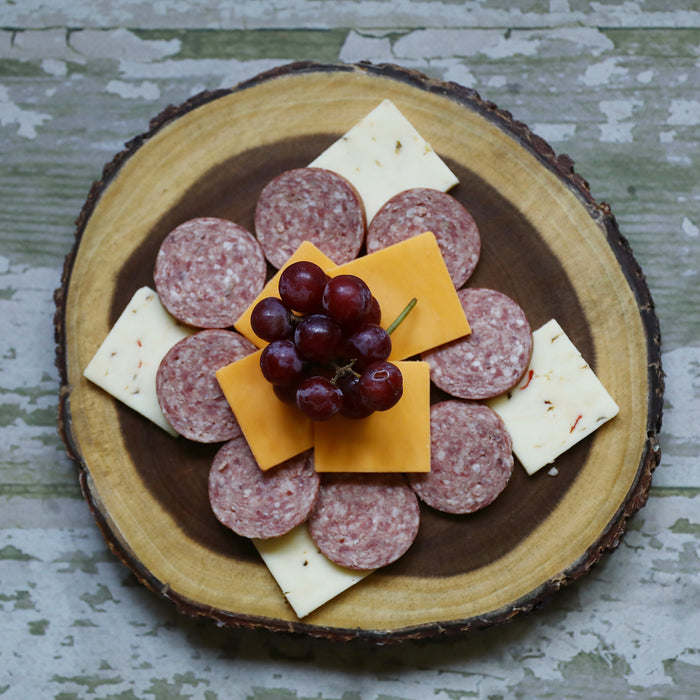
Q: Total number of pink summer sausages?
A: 8